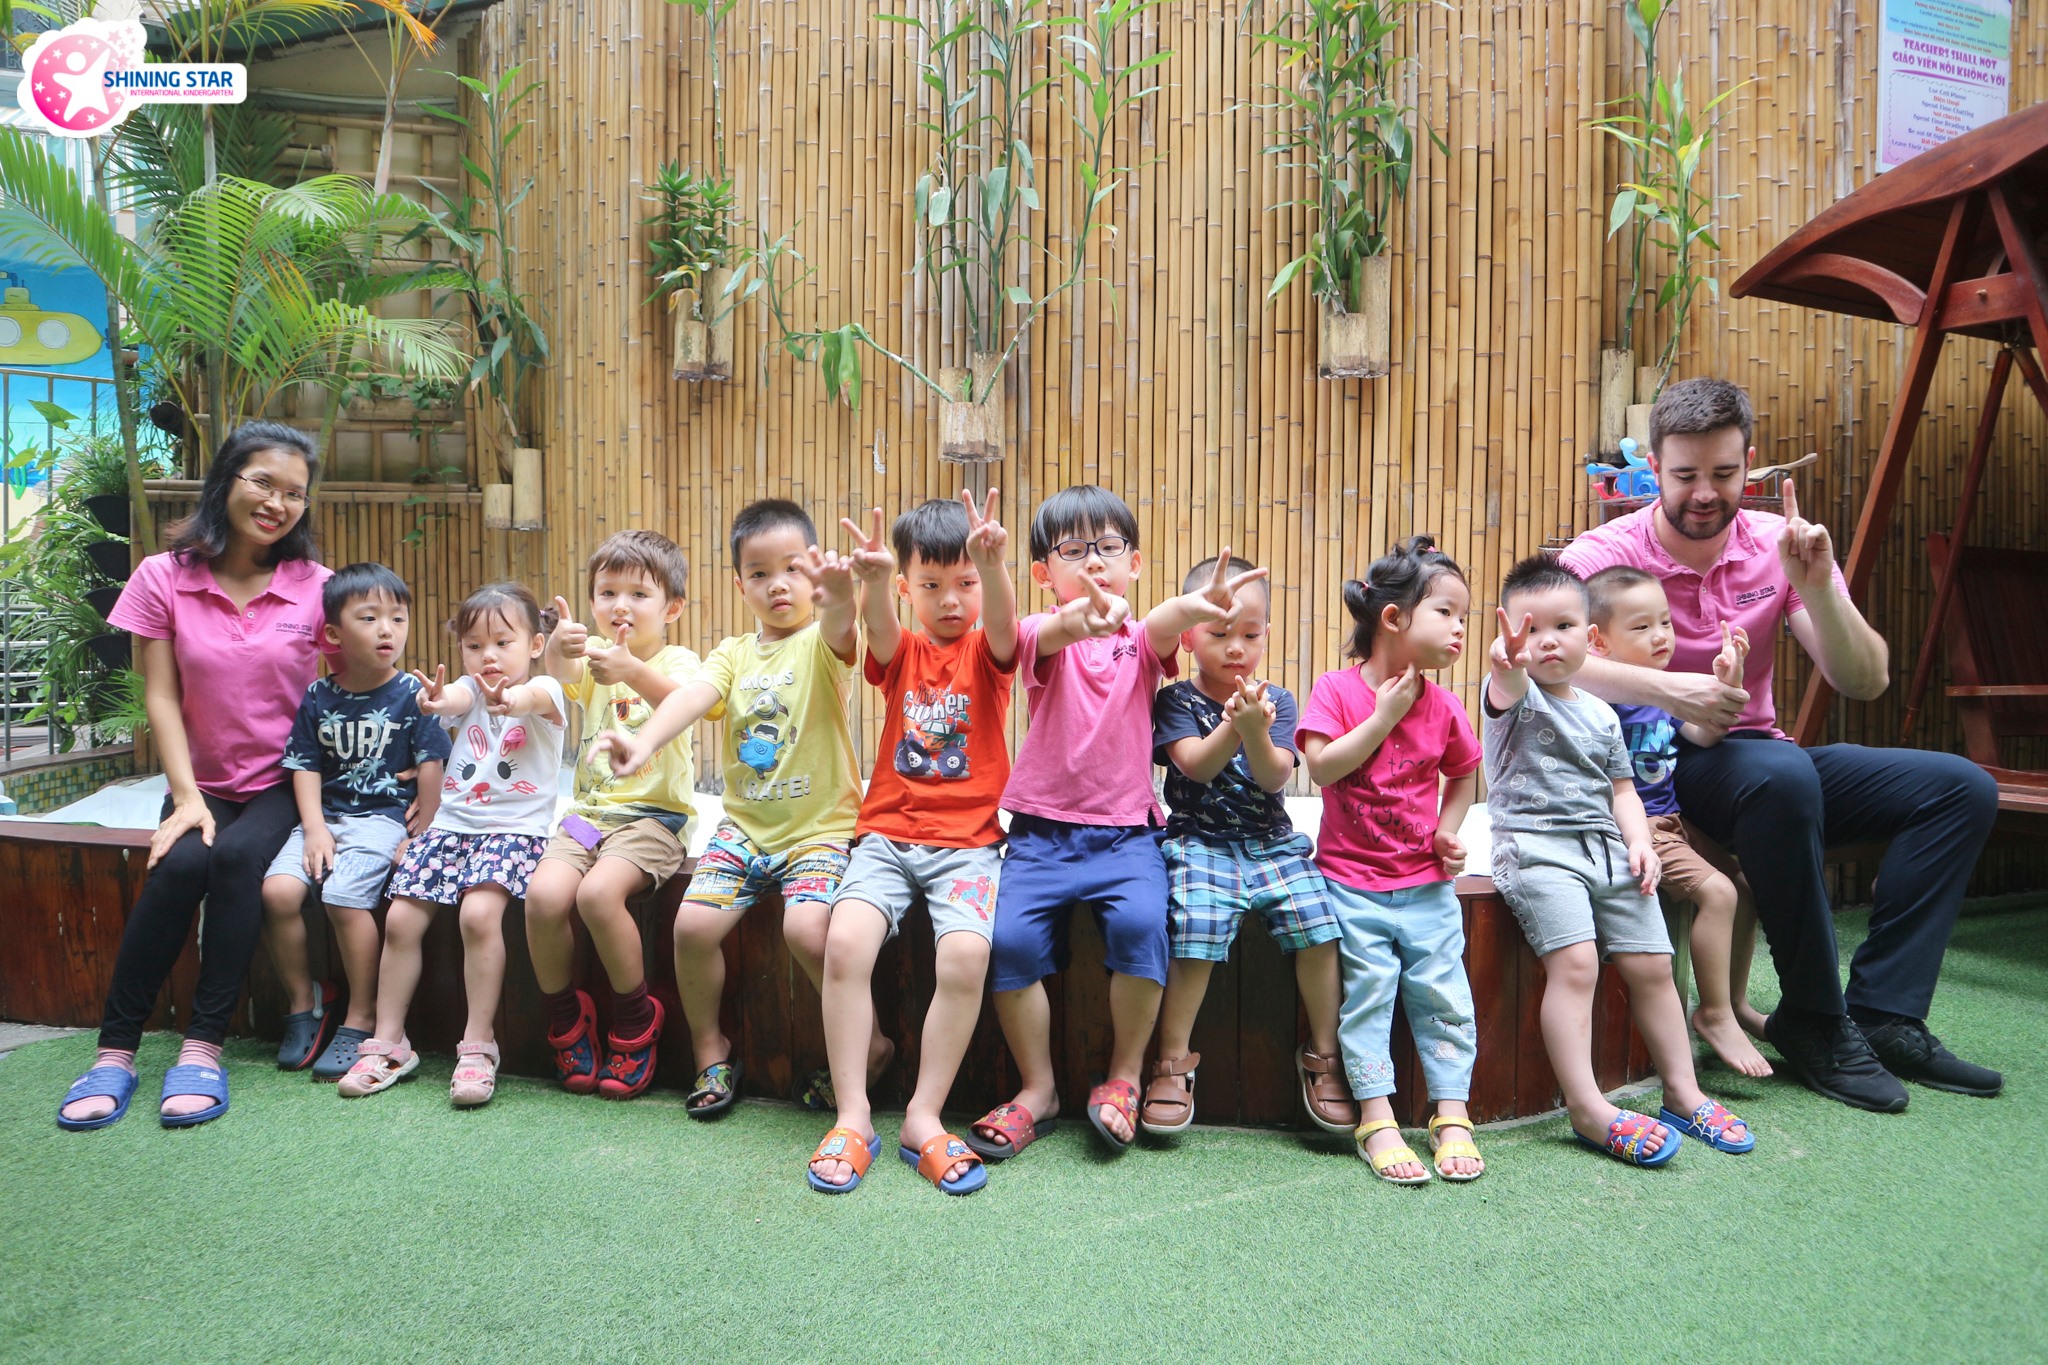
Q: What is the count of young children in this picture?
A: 10